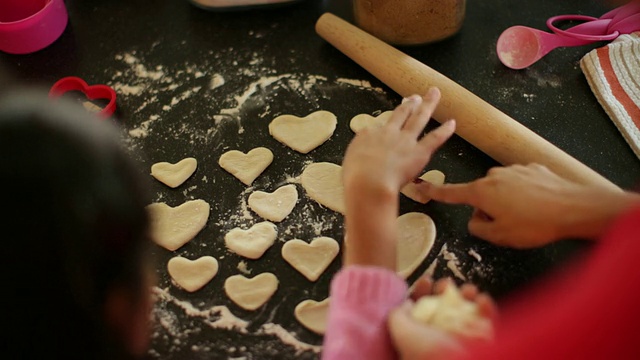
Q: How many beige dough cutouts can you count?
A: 14